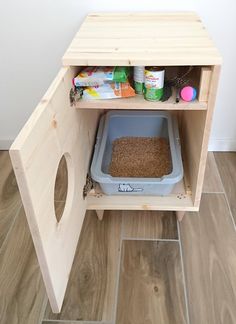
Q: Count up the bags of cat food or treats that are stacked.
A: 2